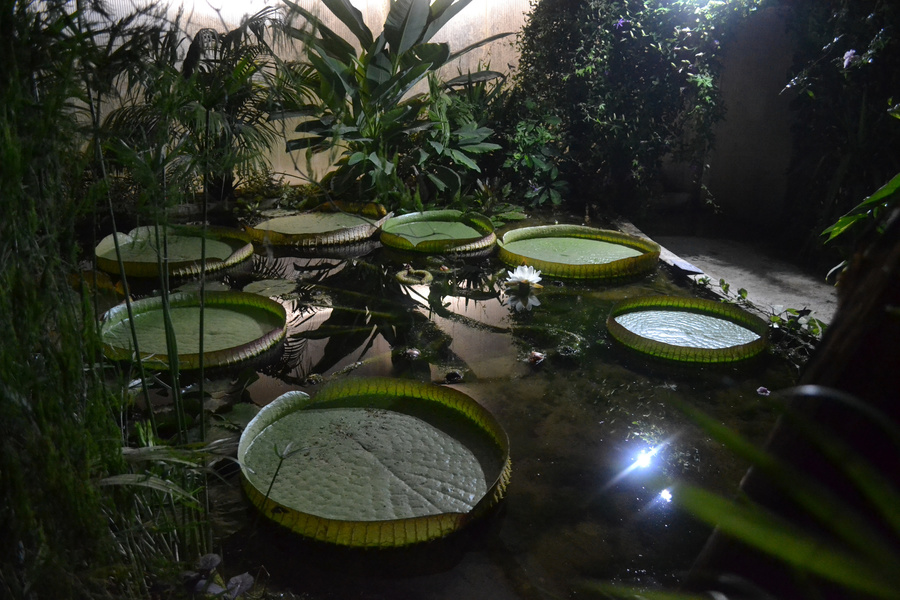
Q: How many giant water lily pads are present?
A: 7